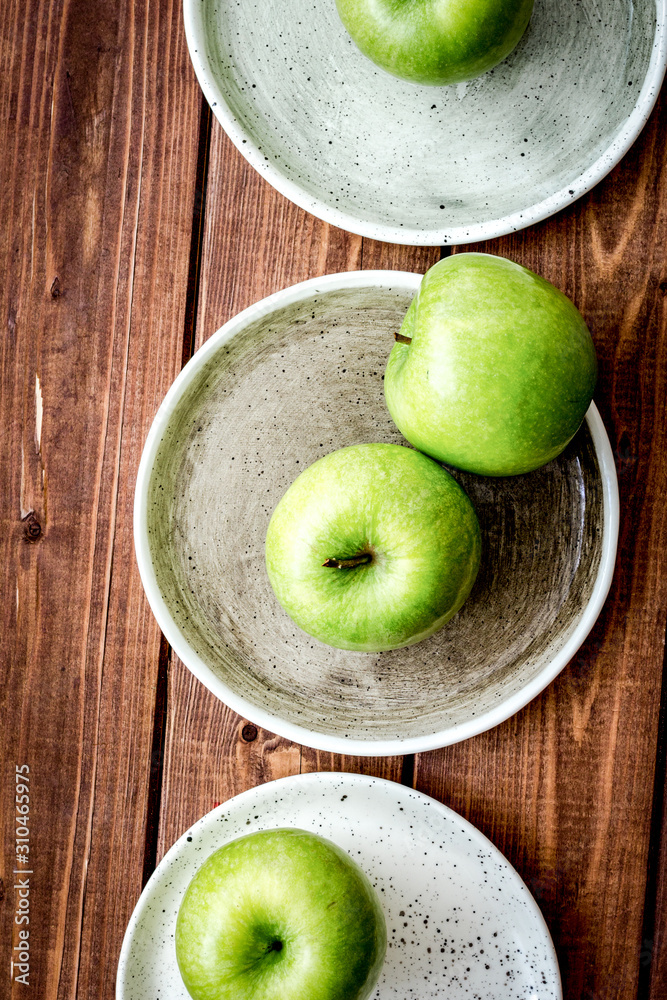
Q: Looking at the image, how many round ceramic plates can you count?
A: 3